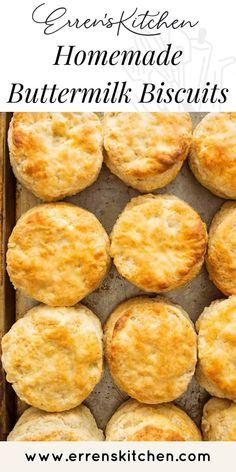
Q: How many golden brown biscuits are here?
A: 12